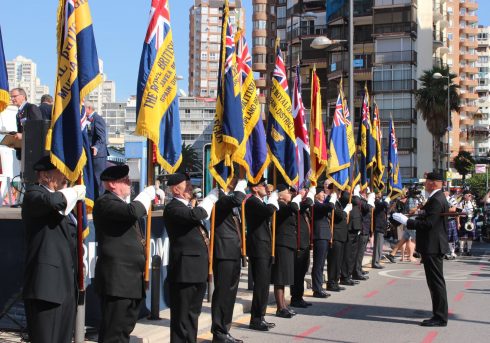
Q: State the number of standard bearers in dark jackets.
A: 12